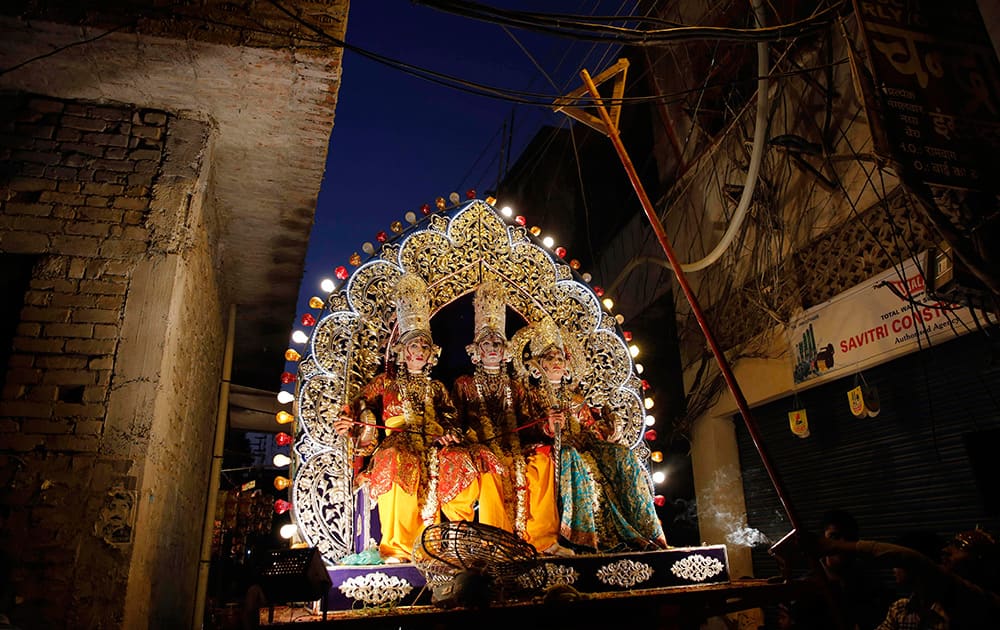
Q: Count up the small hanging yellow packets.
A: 2